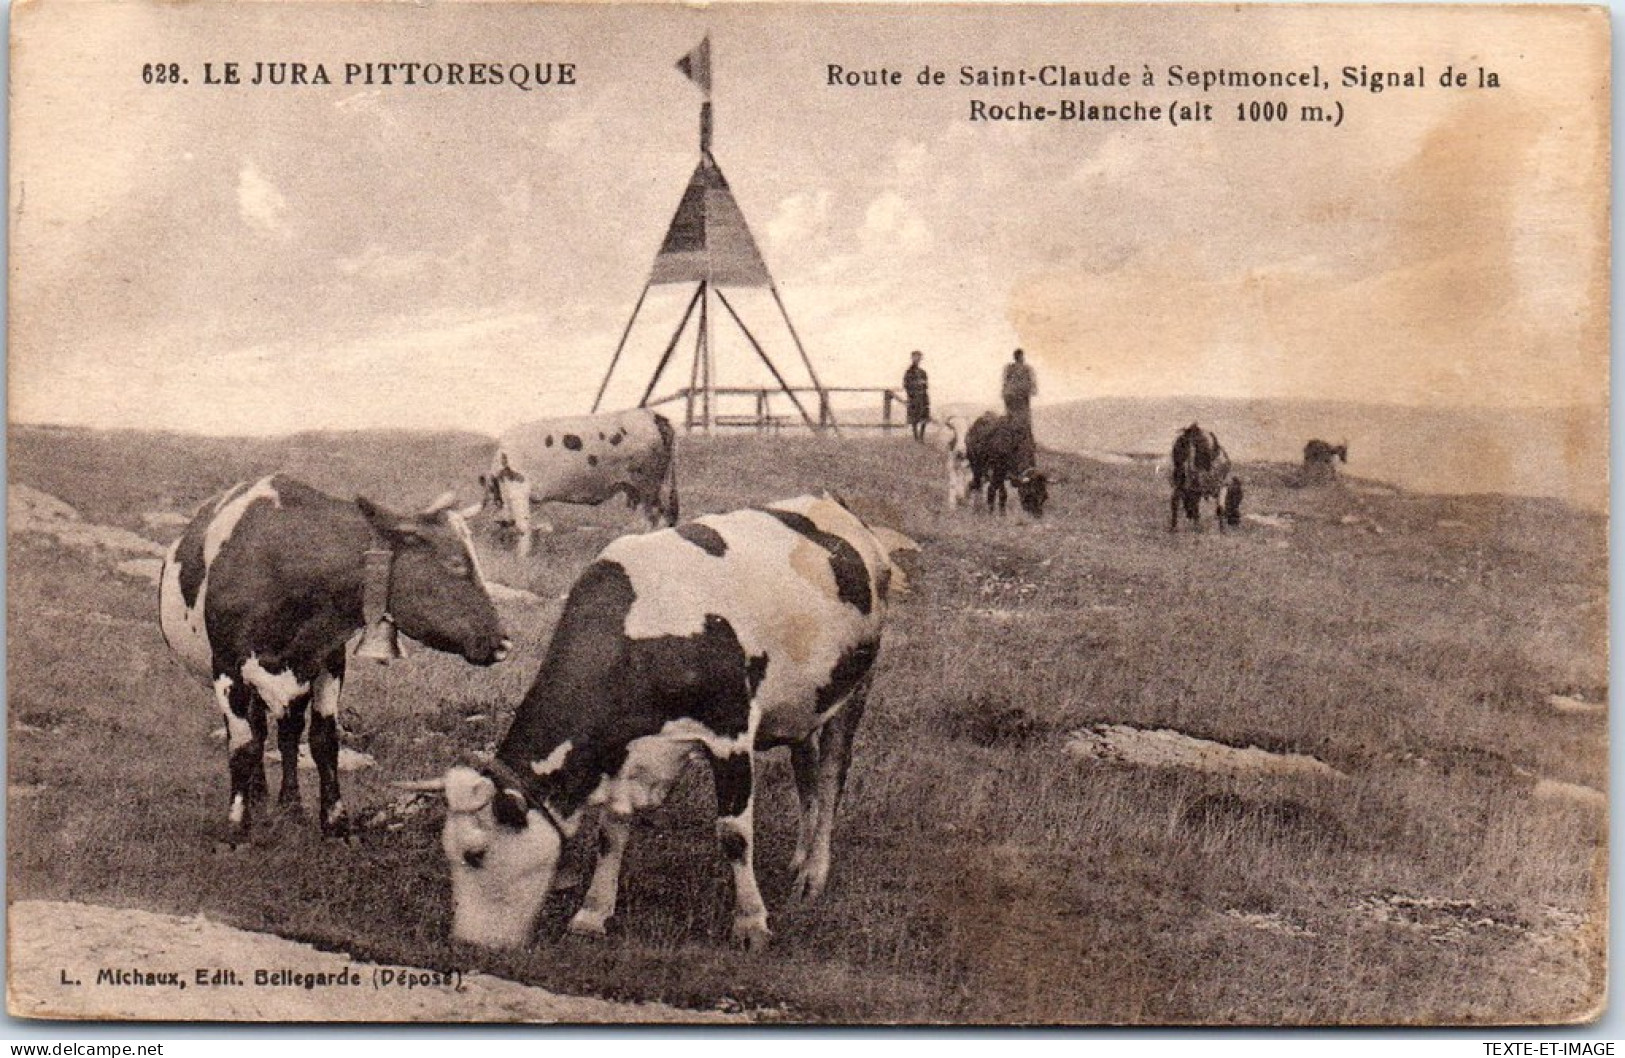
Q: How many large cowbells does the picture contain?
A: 1